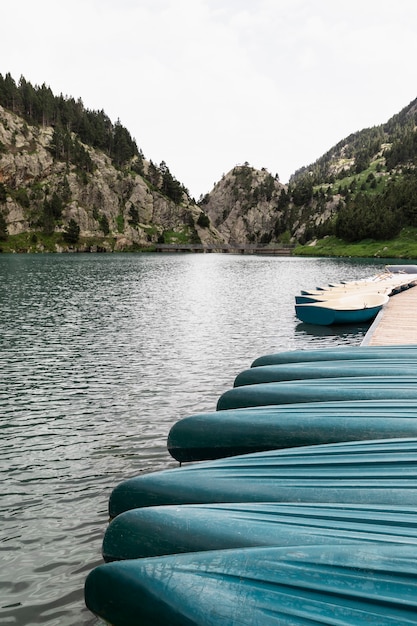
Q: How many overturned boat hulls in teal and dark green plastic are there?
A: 7